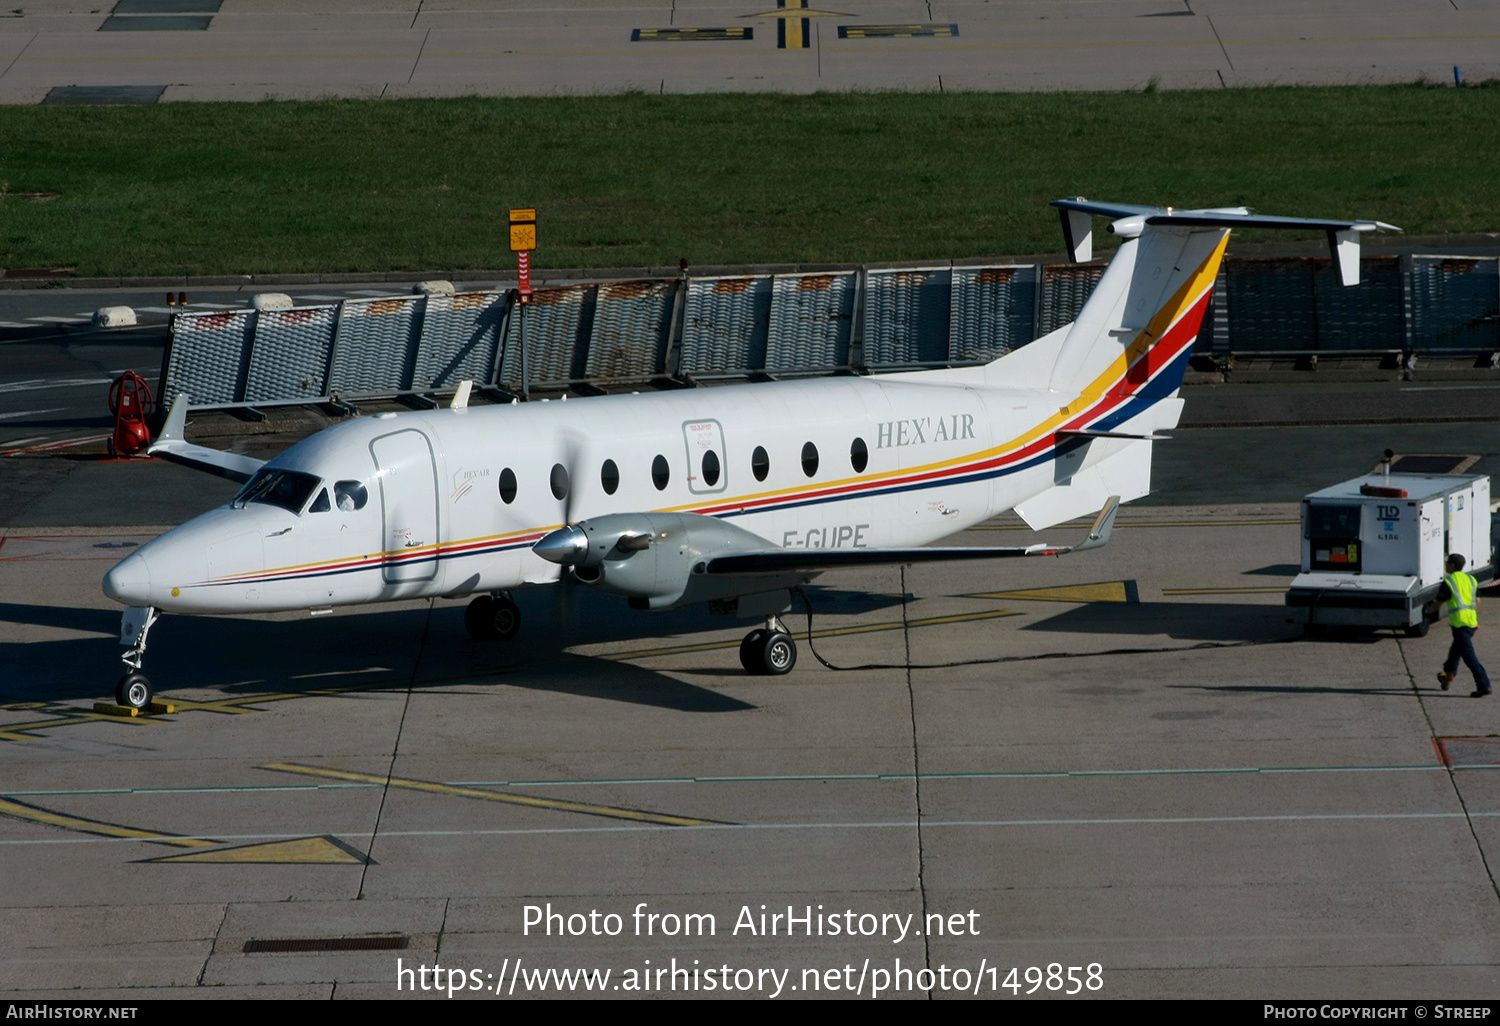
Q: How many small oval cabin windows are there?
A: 8